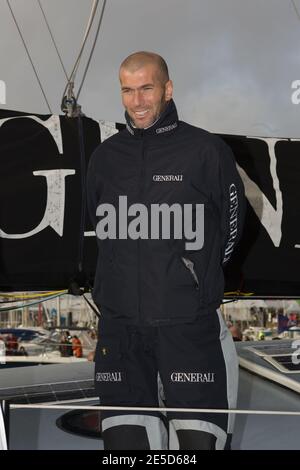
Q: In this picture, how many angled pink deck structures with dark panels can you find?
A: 0